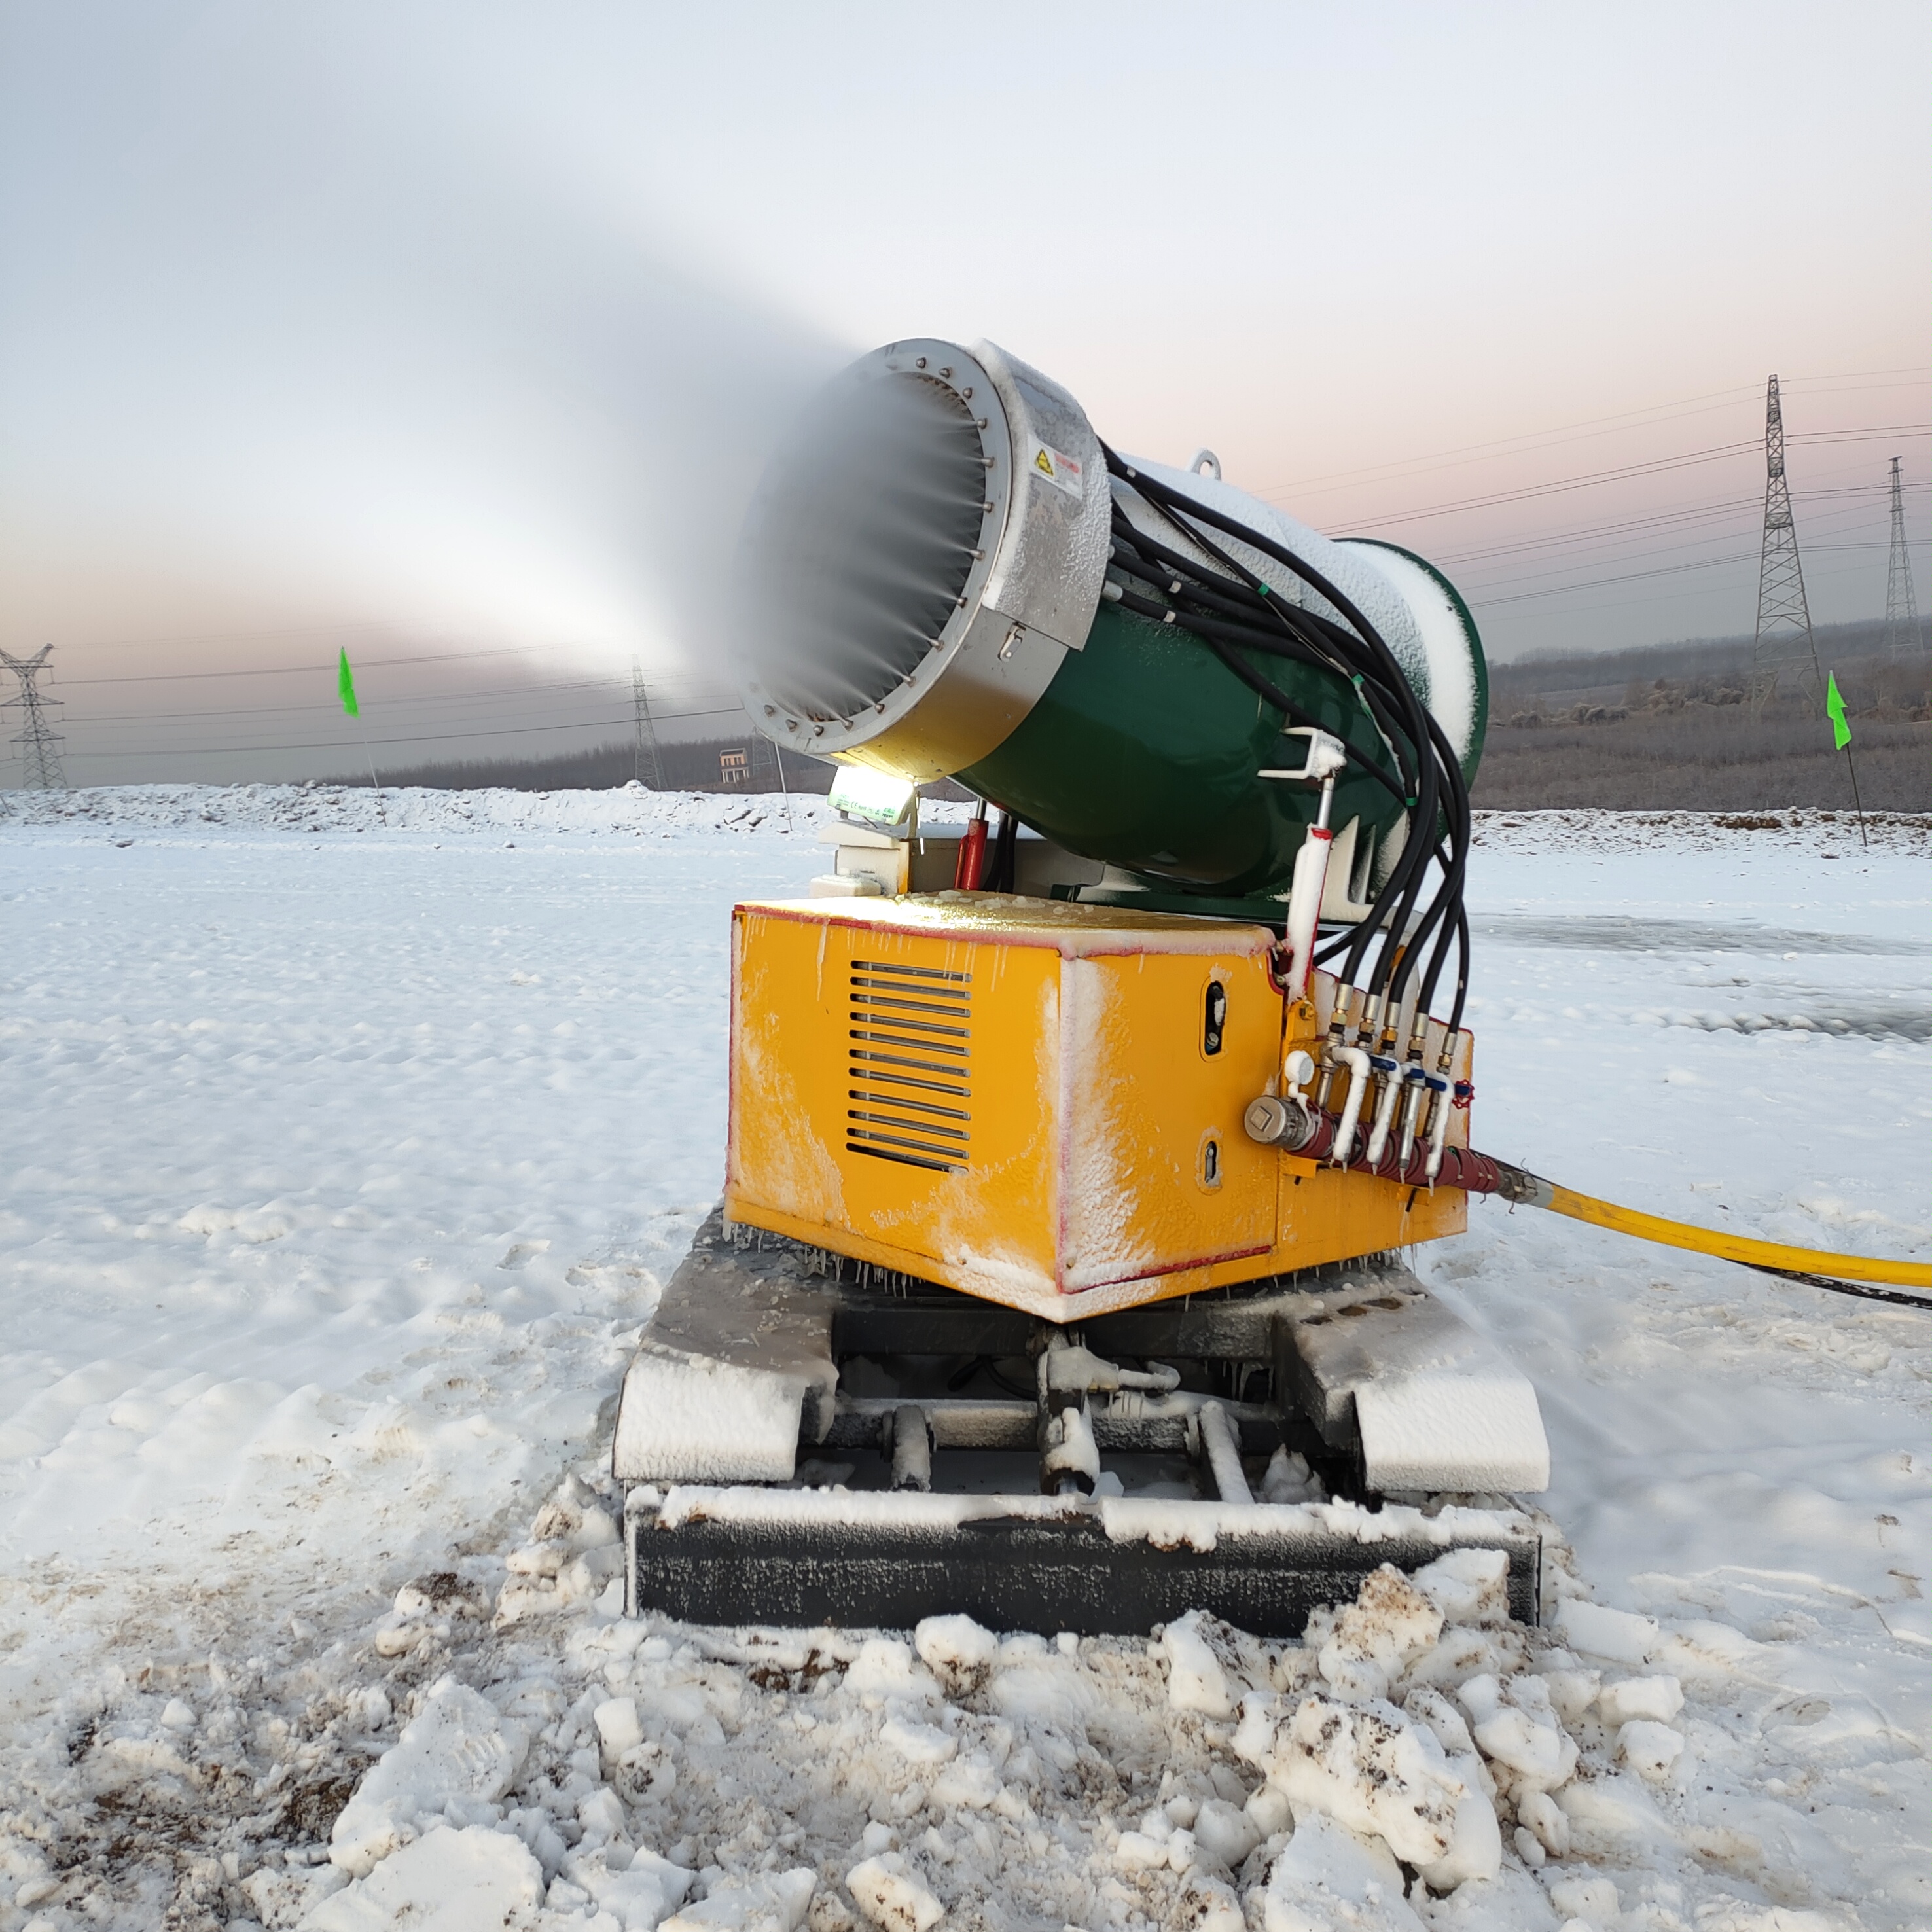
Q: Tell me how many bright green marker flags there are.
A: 2